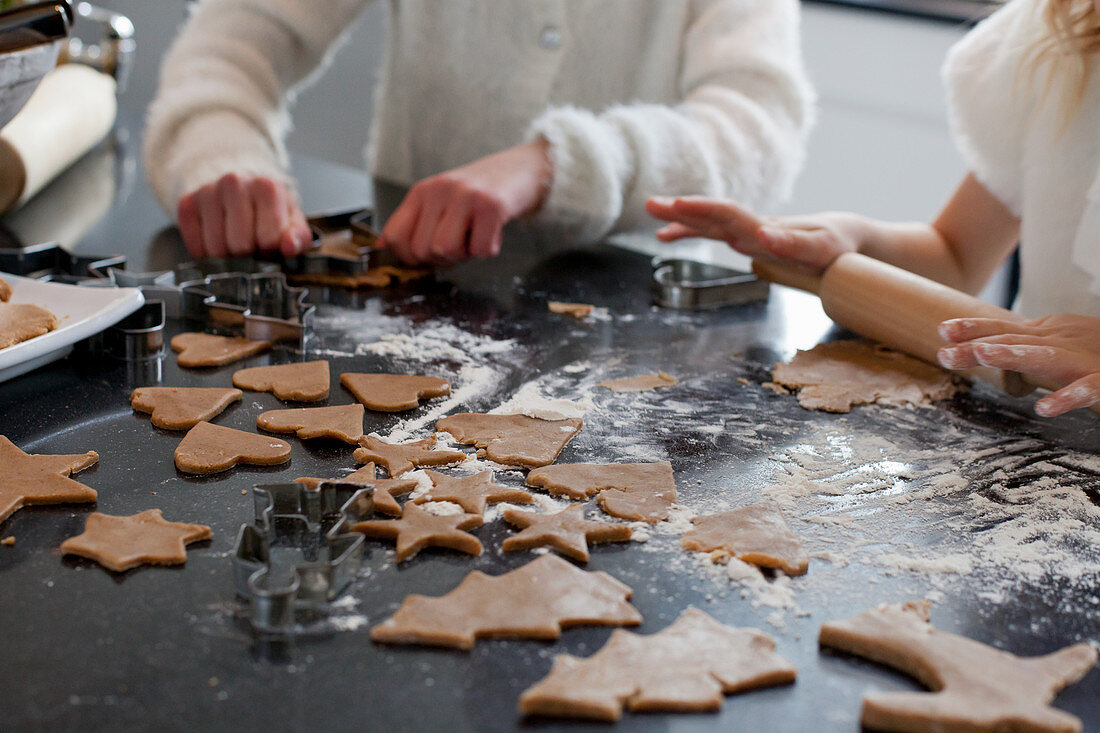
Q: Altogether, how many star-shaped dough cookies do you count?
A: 7